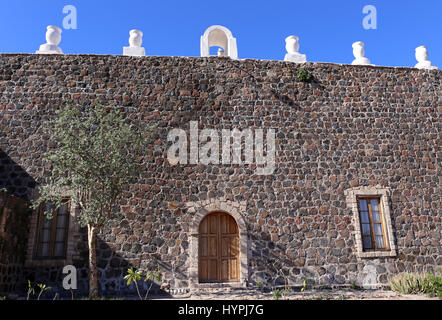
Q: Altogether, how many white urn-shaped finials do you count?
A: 5